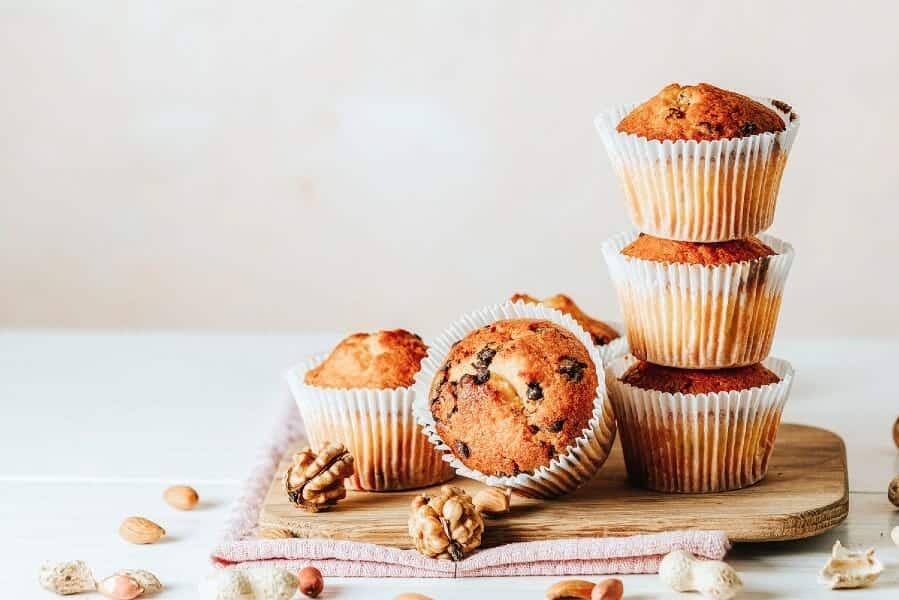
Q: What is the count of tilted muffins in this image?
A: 1